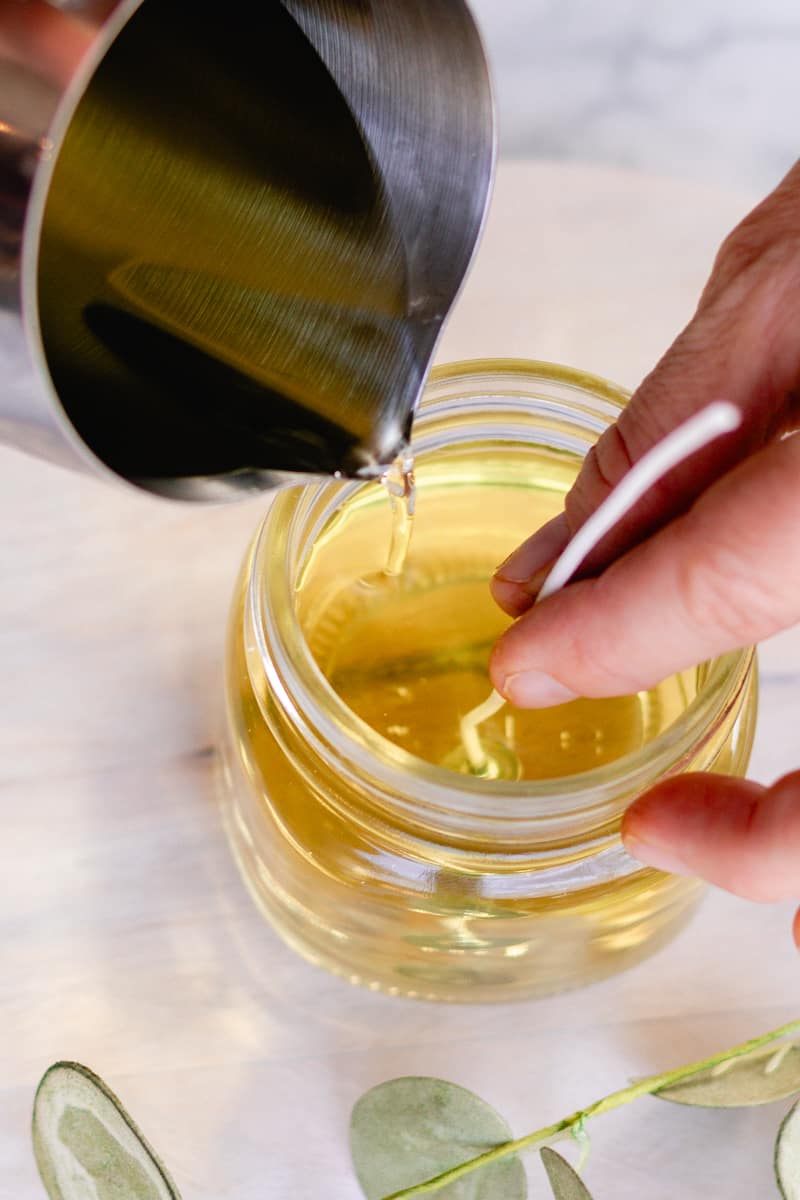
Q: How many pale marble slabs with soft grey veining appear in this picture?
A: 1